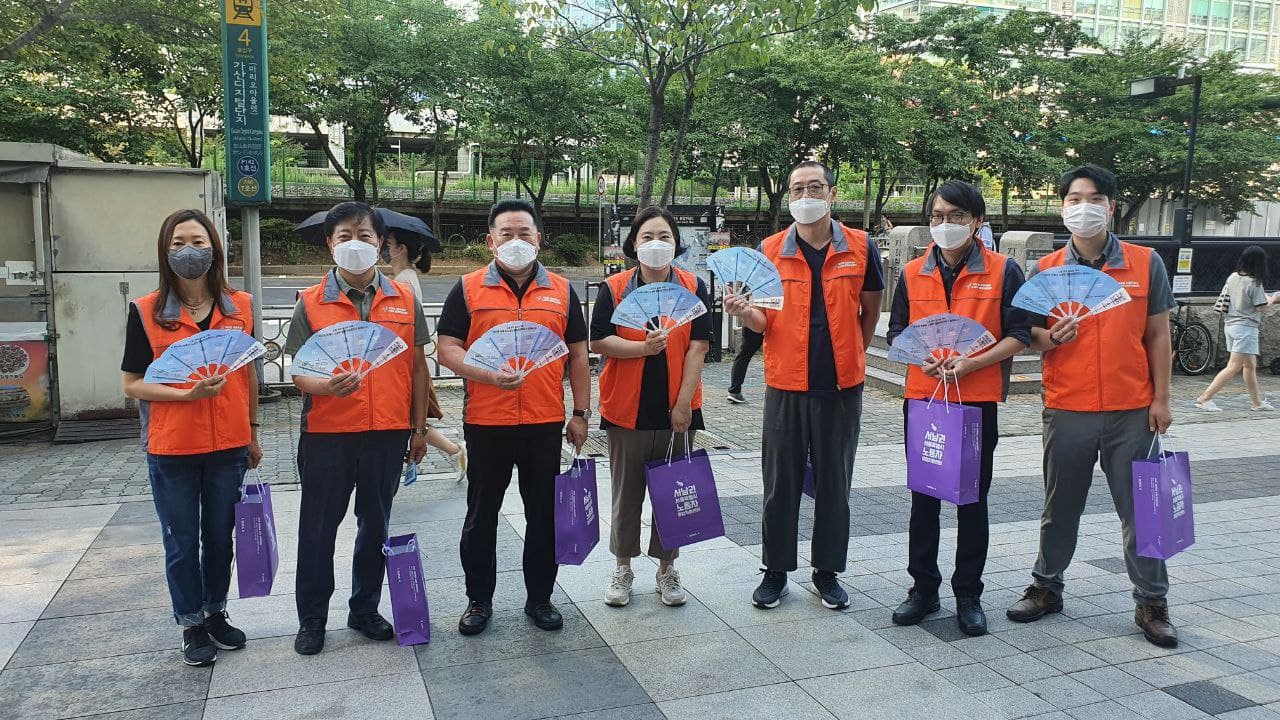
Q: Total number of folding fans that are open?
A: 7